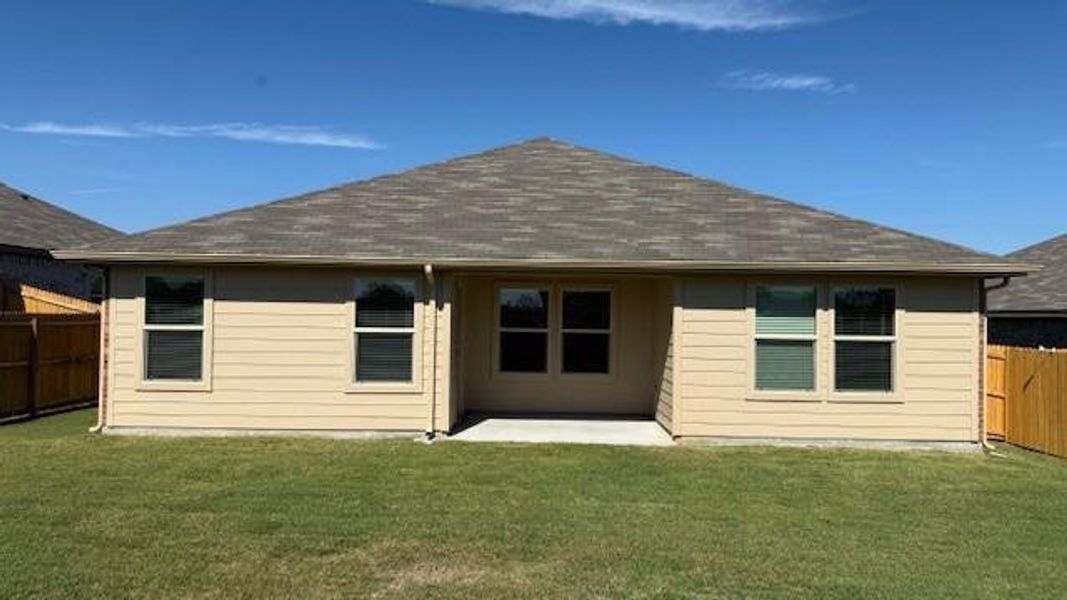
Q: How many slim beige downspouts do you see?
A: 3